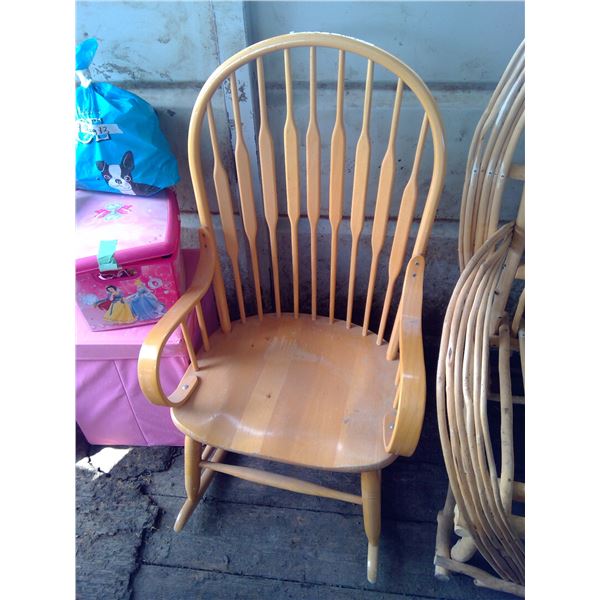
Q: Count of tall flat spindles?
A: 9